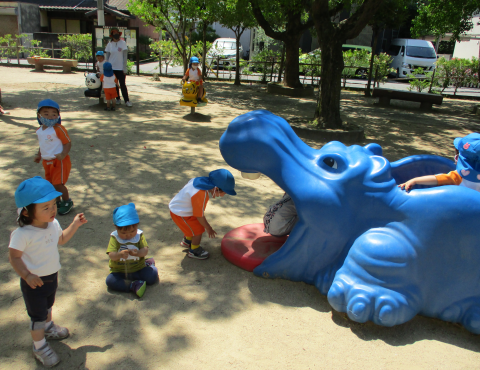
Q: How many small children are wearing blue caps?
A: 8